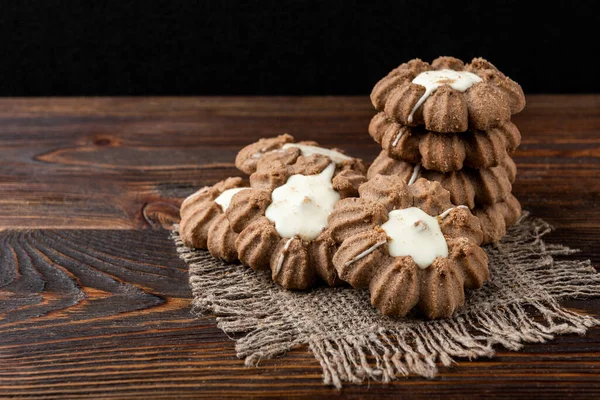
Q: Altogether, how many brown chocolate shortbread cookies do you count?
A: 8